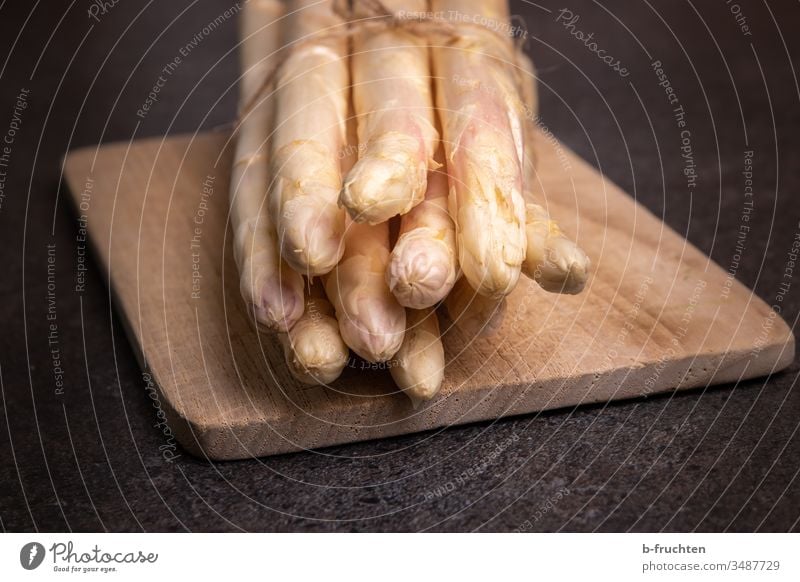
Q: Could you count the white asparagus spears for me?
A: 10